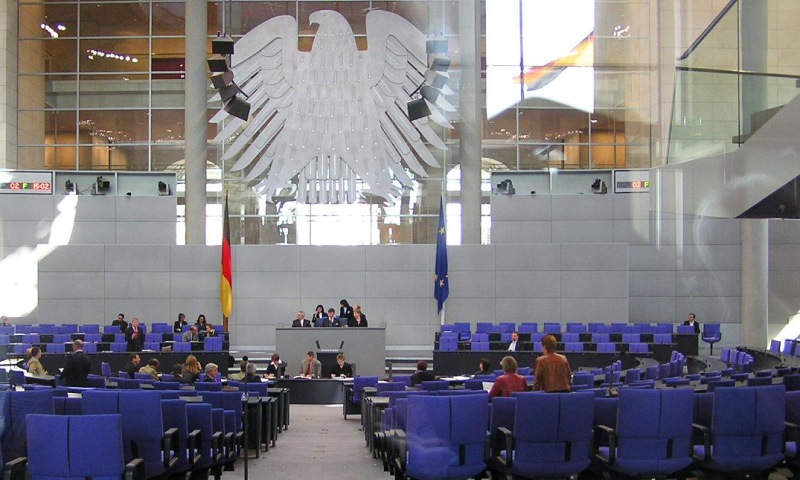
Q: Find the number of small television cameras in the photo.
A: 5